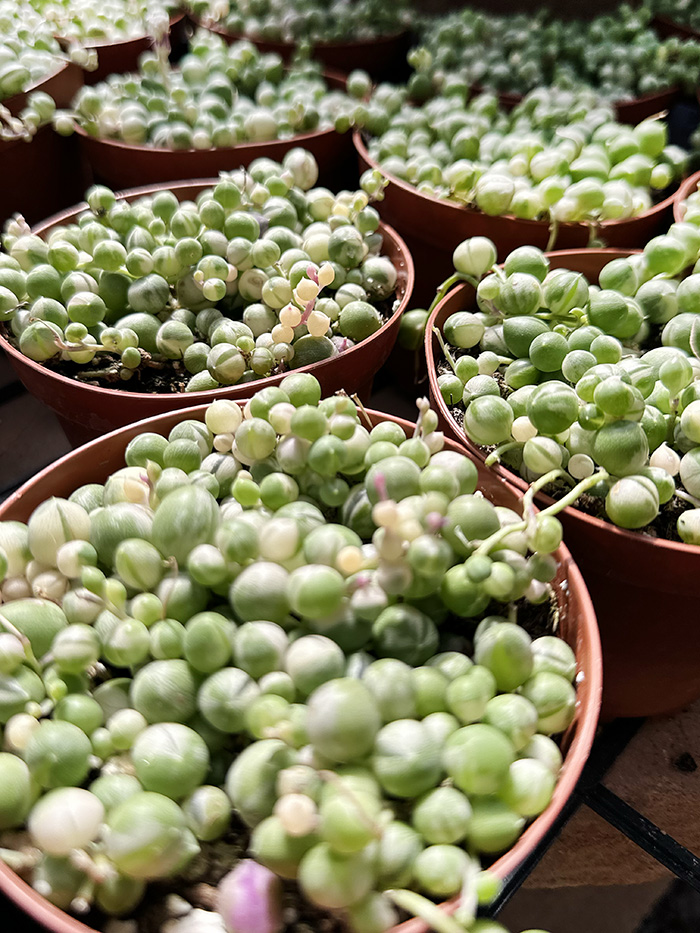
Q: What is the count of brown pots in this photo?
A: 11